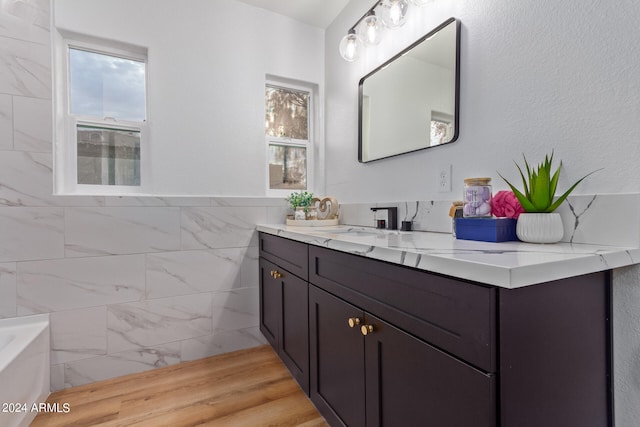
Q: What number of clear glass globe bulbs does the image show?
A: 4